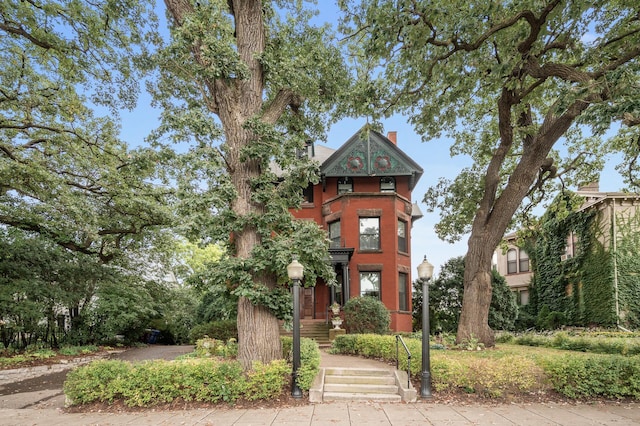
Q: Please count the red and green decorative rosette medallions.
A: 2